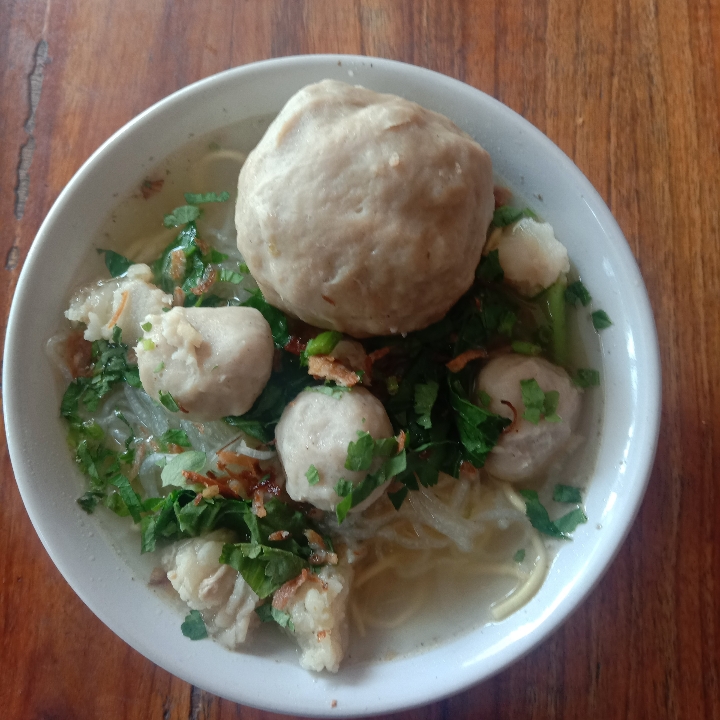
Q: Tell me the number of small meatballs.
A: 3